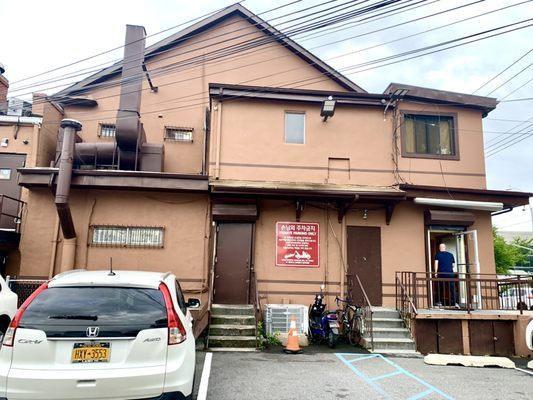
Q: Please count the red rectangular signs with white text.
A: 1